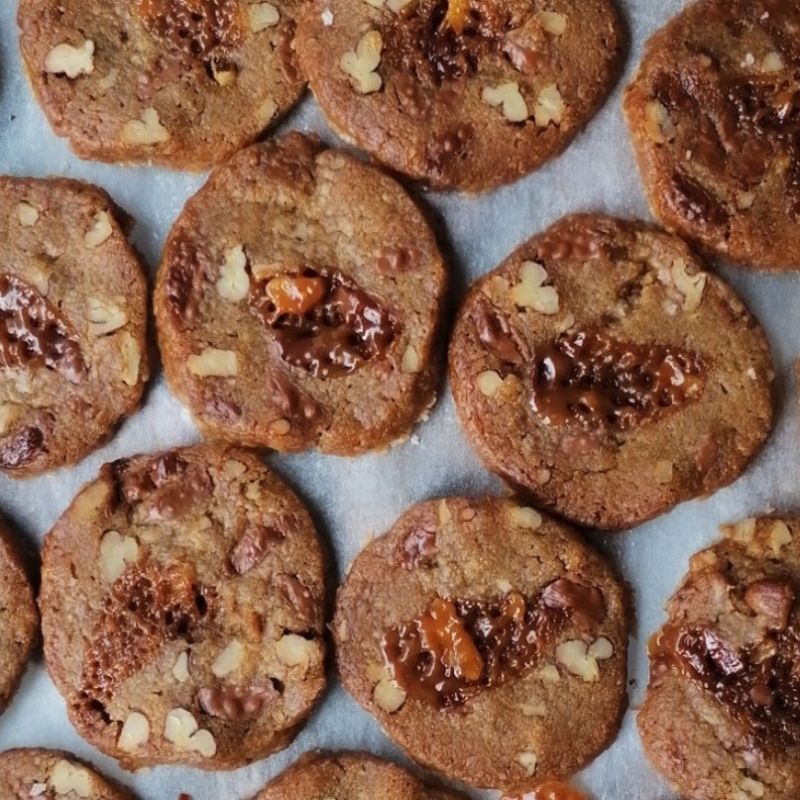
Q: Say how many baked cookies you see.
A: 12